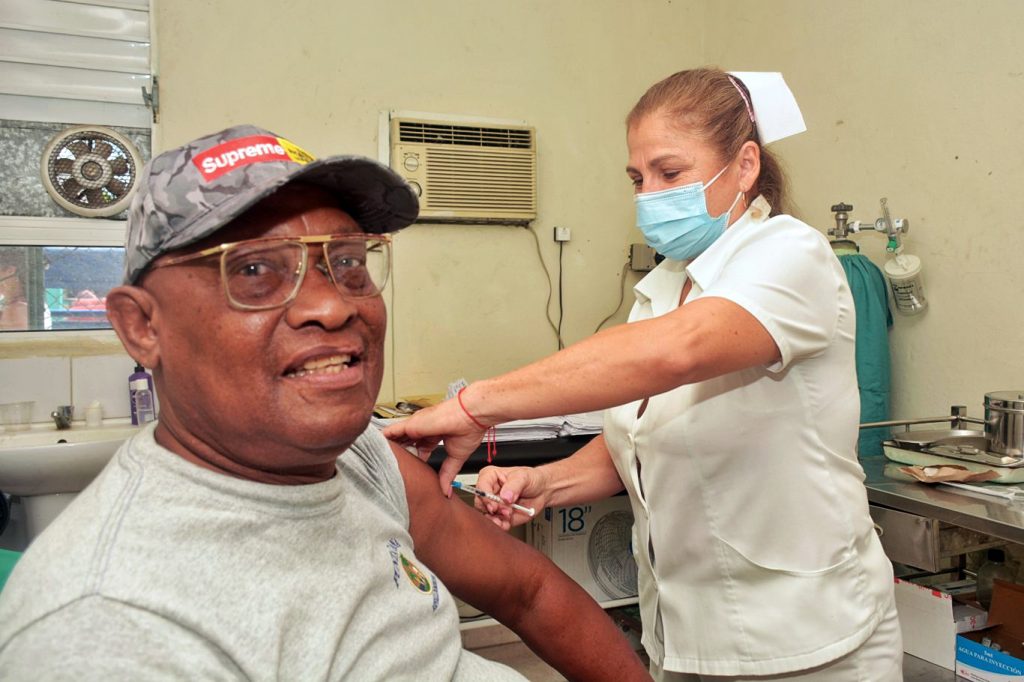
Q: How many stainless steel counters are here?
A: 1